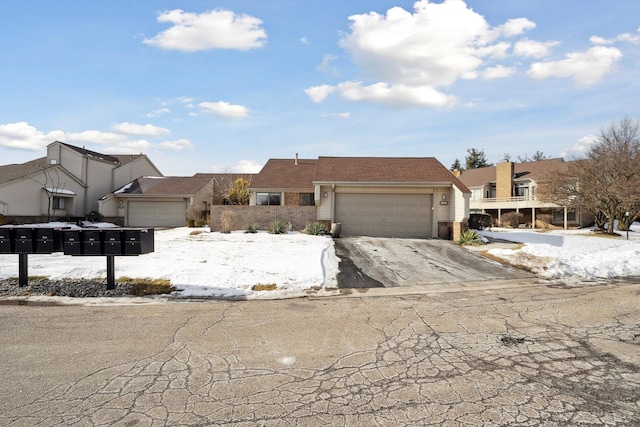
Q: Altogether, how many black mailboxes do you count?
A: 7